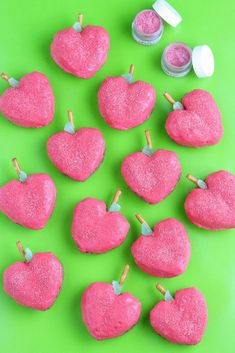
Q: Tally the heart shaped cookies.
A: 13